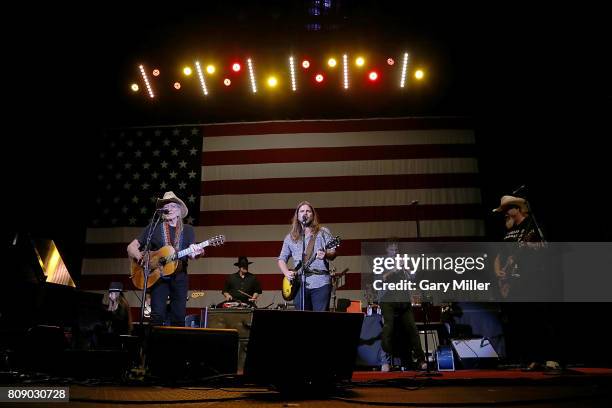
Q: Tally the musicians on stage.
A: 6